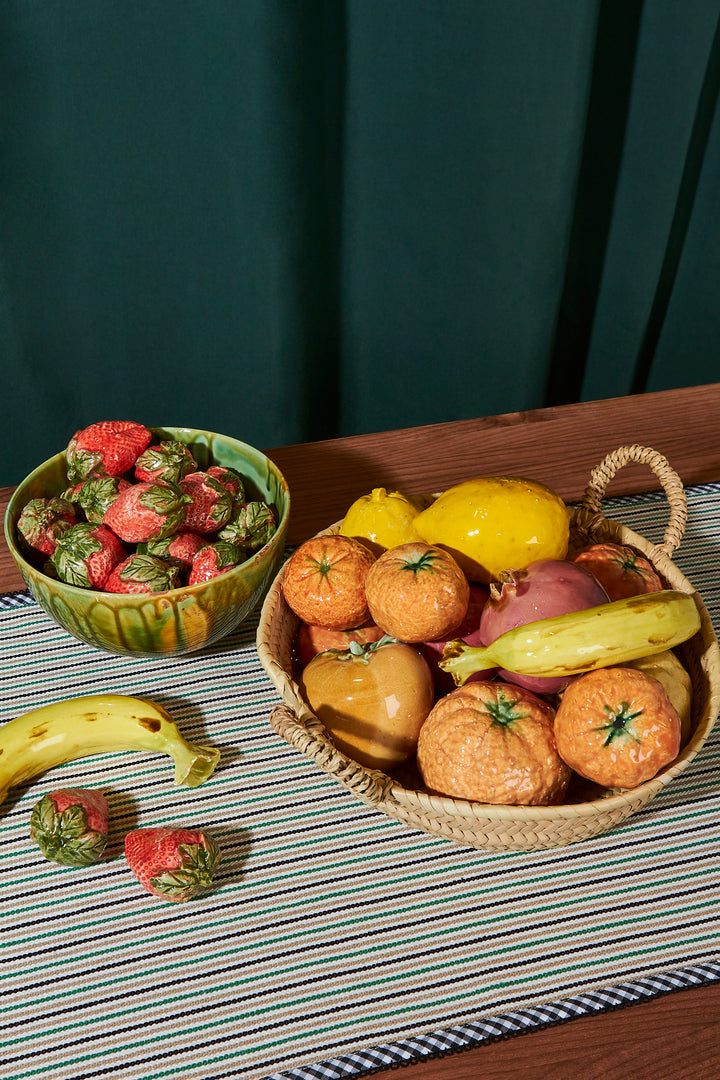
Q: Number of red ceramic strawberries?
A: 15